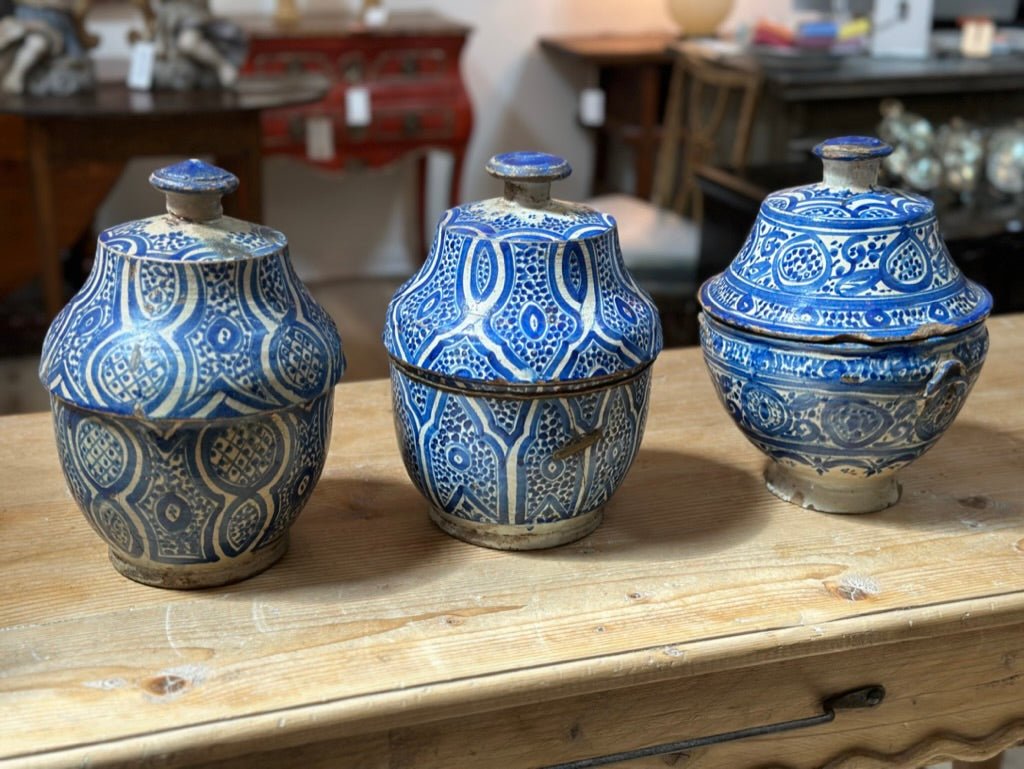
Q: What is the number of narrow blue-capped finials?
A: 3